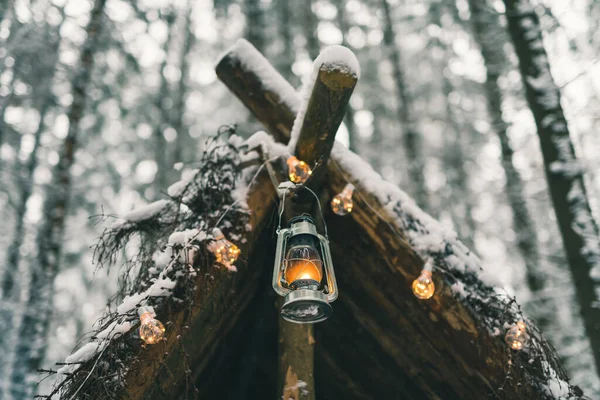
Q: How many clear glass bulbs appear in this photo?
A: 6